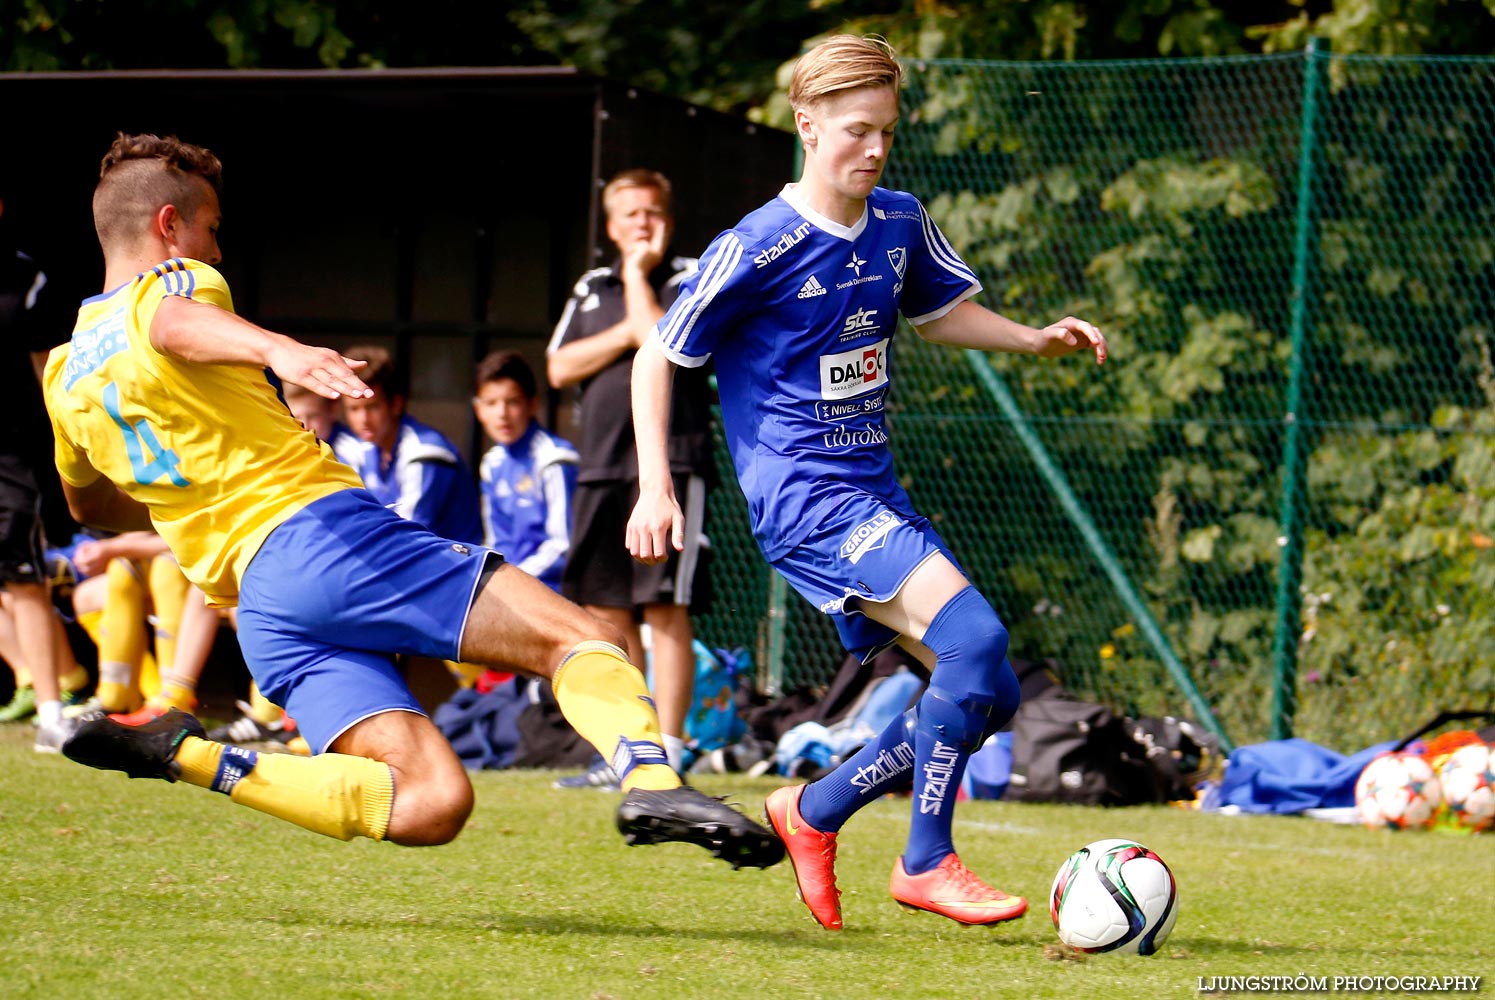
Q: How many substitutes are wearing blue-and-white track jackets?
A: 2